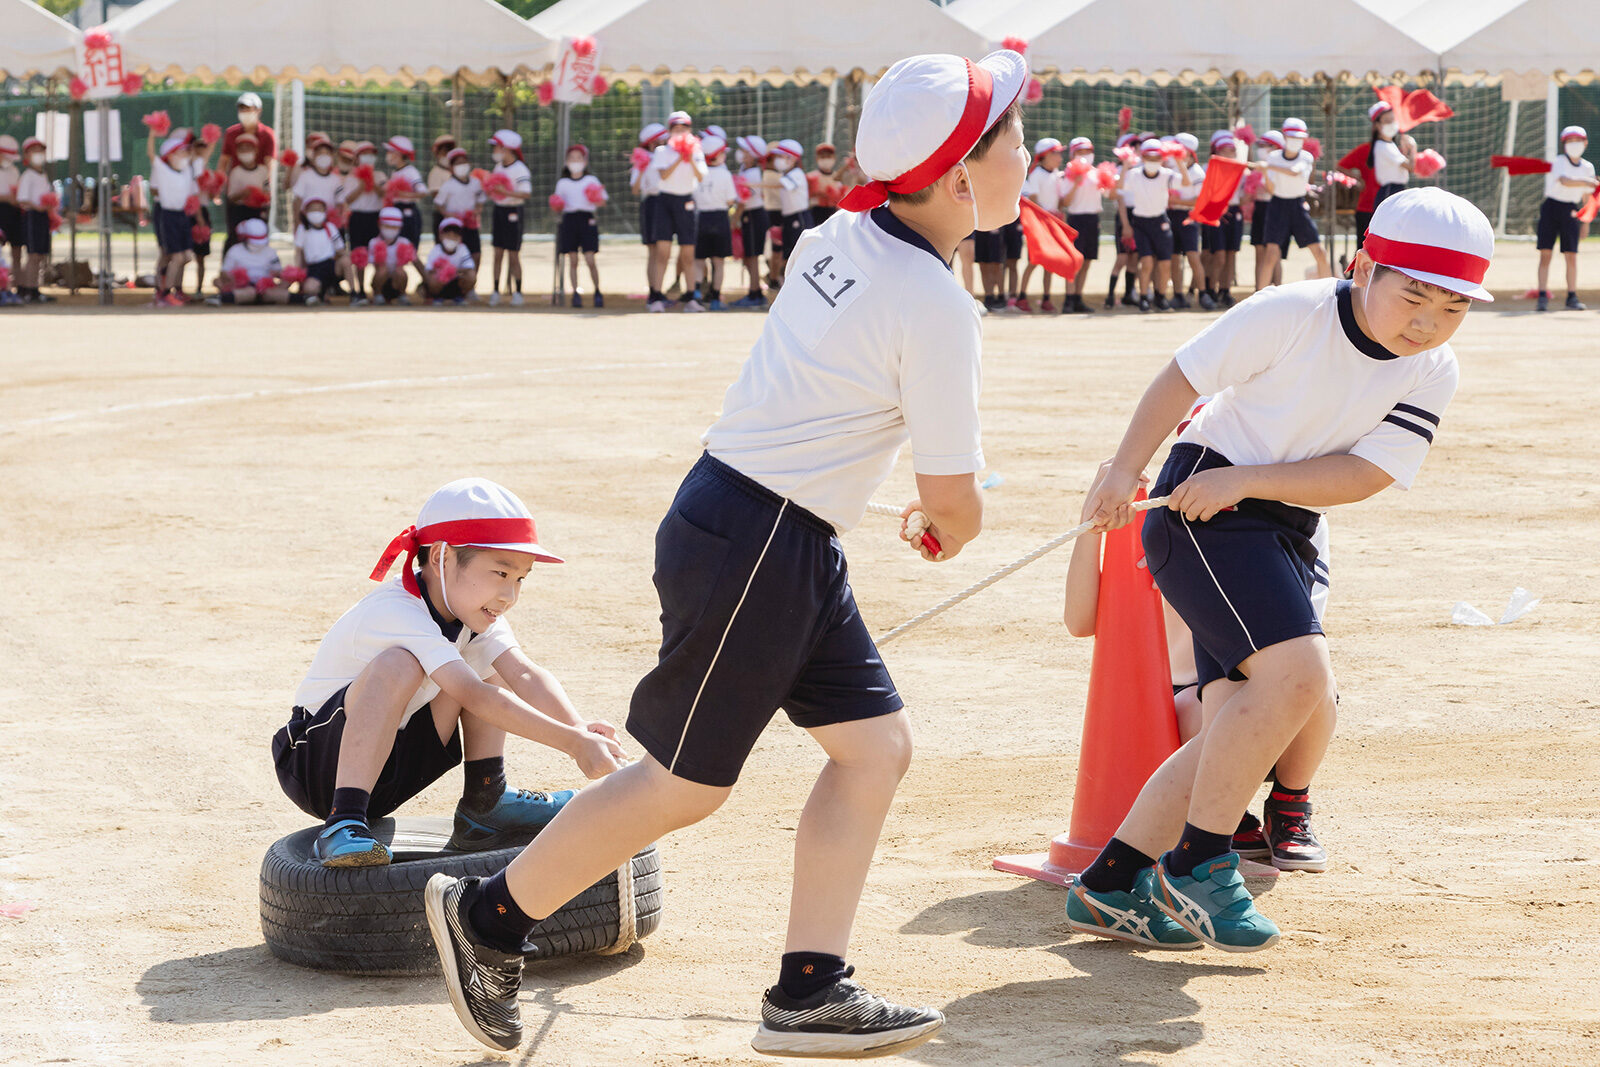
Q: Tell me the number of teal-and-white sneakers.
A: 2